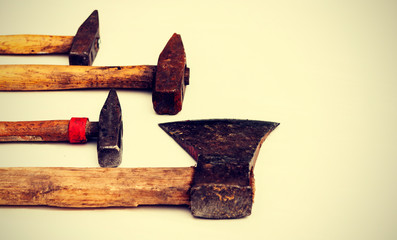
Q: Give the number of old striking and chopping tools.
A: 4